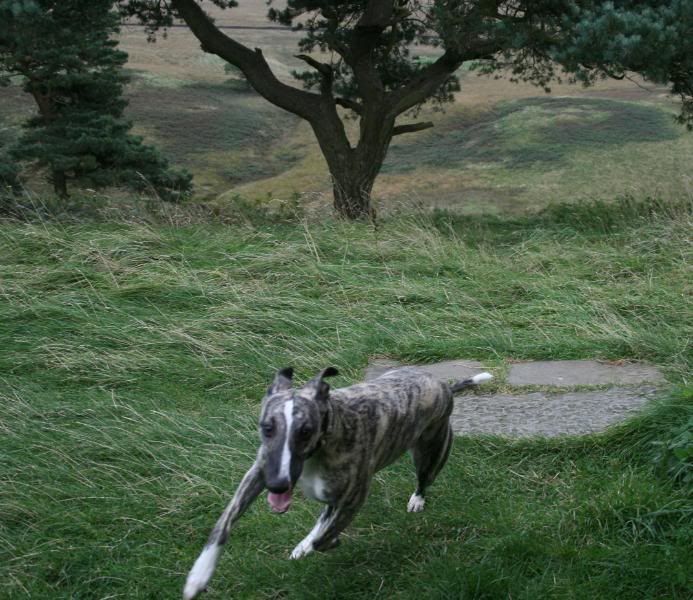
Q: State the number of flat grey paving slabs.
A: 3